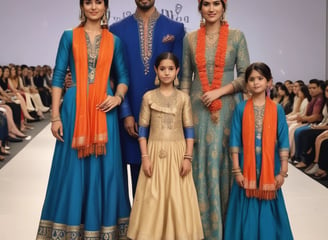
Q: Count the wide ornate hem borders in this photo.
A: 1